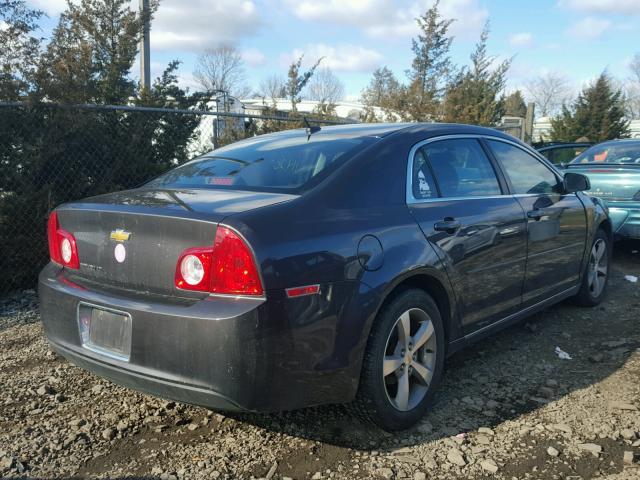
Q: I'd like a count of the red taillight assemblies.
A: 2